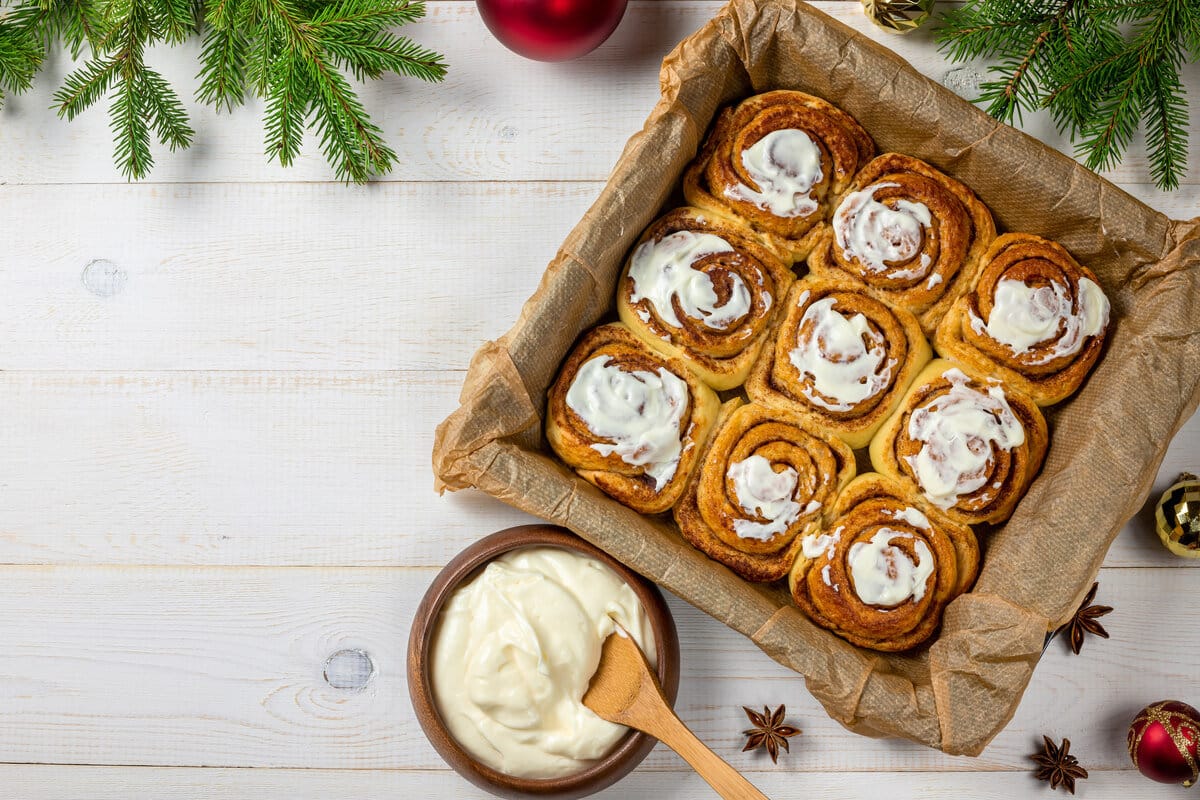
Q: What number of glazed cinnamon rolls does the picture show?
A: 9